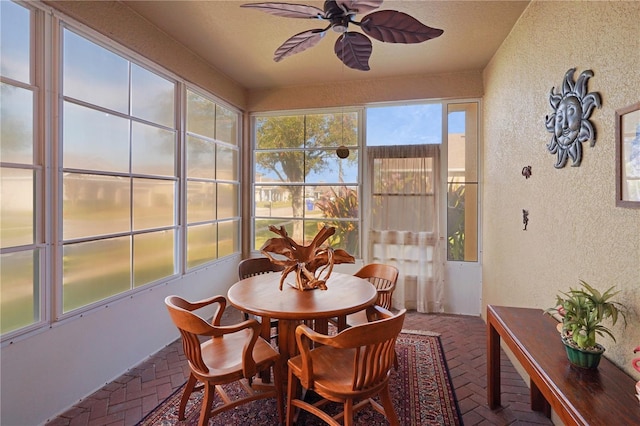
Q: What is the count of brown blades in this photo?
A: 5